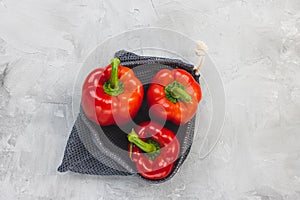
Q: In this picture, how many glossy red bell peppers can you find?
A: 3